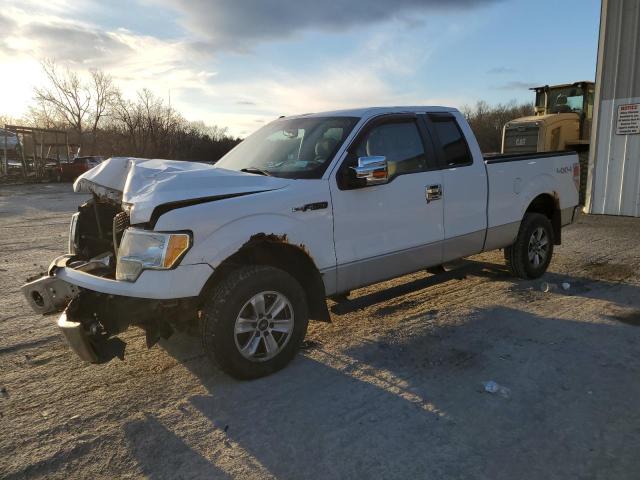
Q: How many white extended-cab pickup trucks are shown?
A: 1